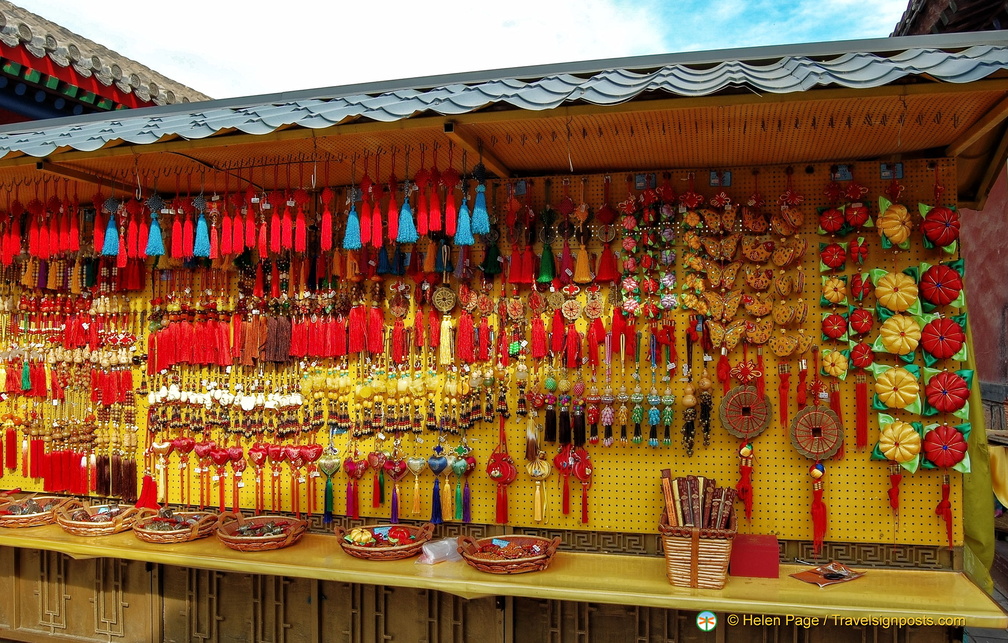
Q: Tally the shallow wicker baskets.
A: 6